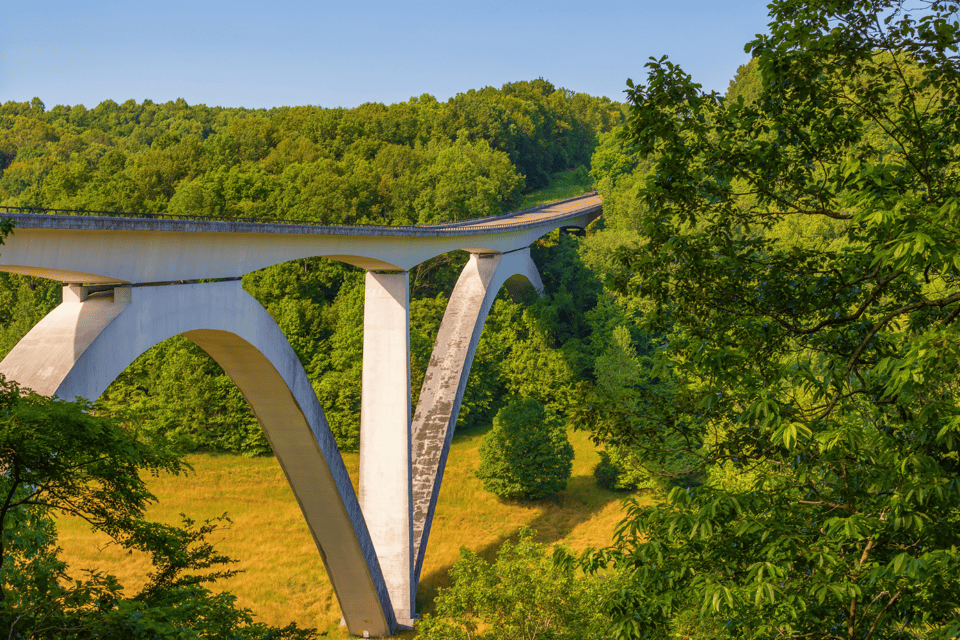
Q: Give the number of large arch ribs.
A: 2